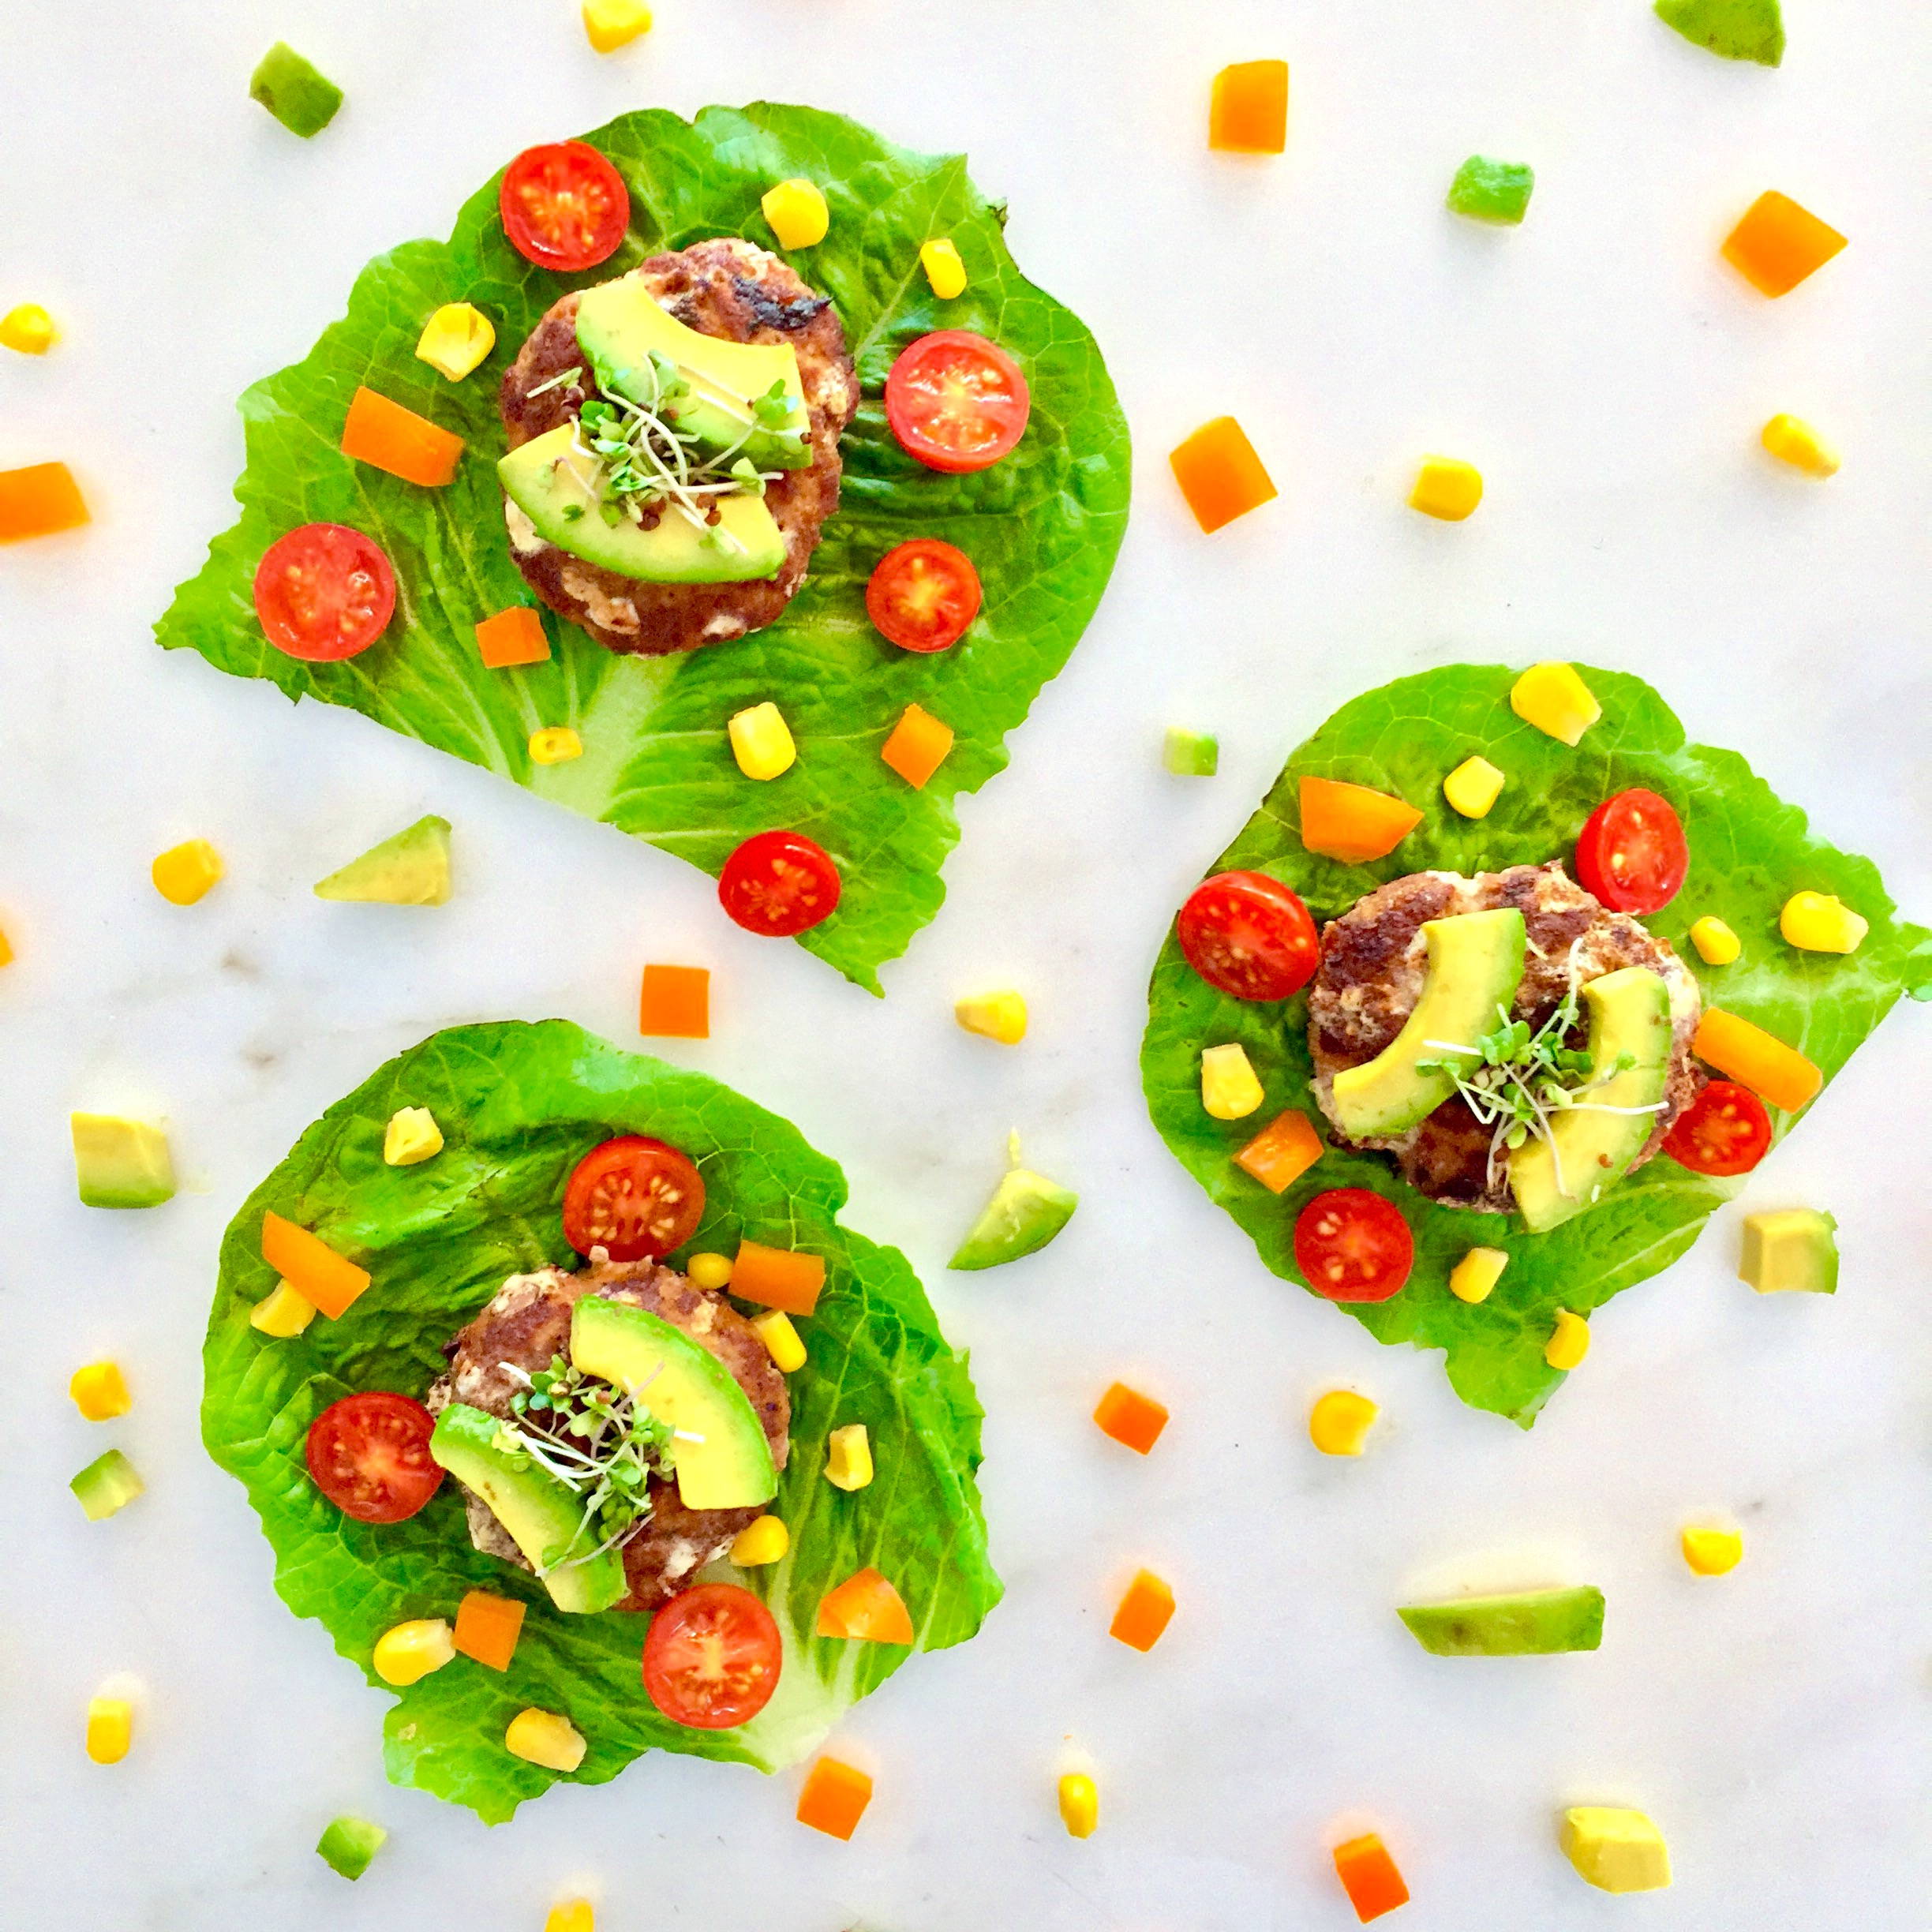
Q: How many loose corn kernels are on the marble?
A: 12